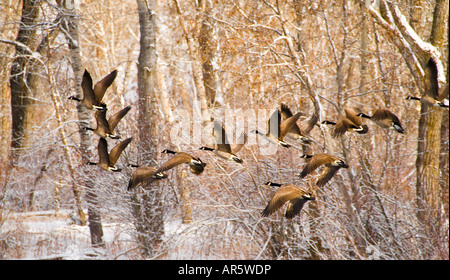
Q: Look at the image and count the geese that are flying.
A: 13